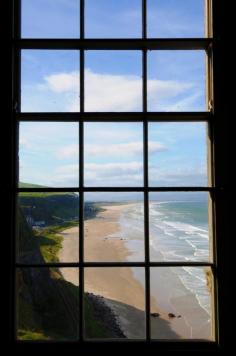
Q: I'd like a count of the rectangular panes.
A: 15